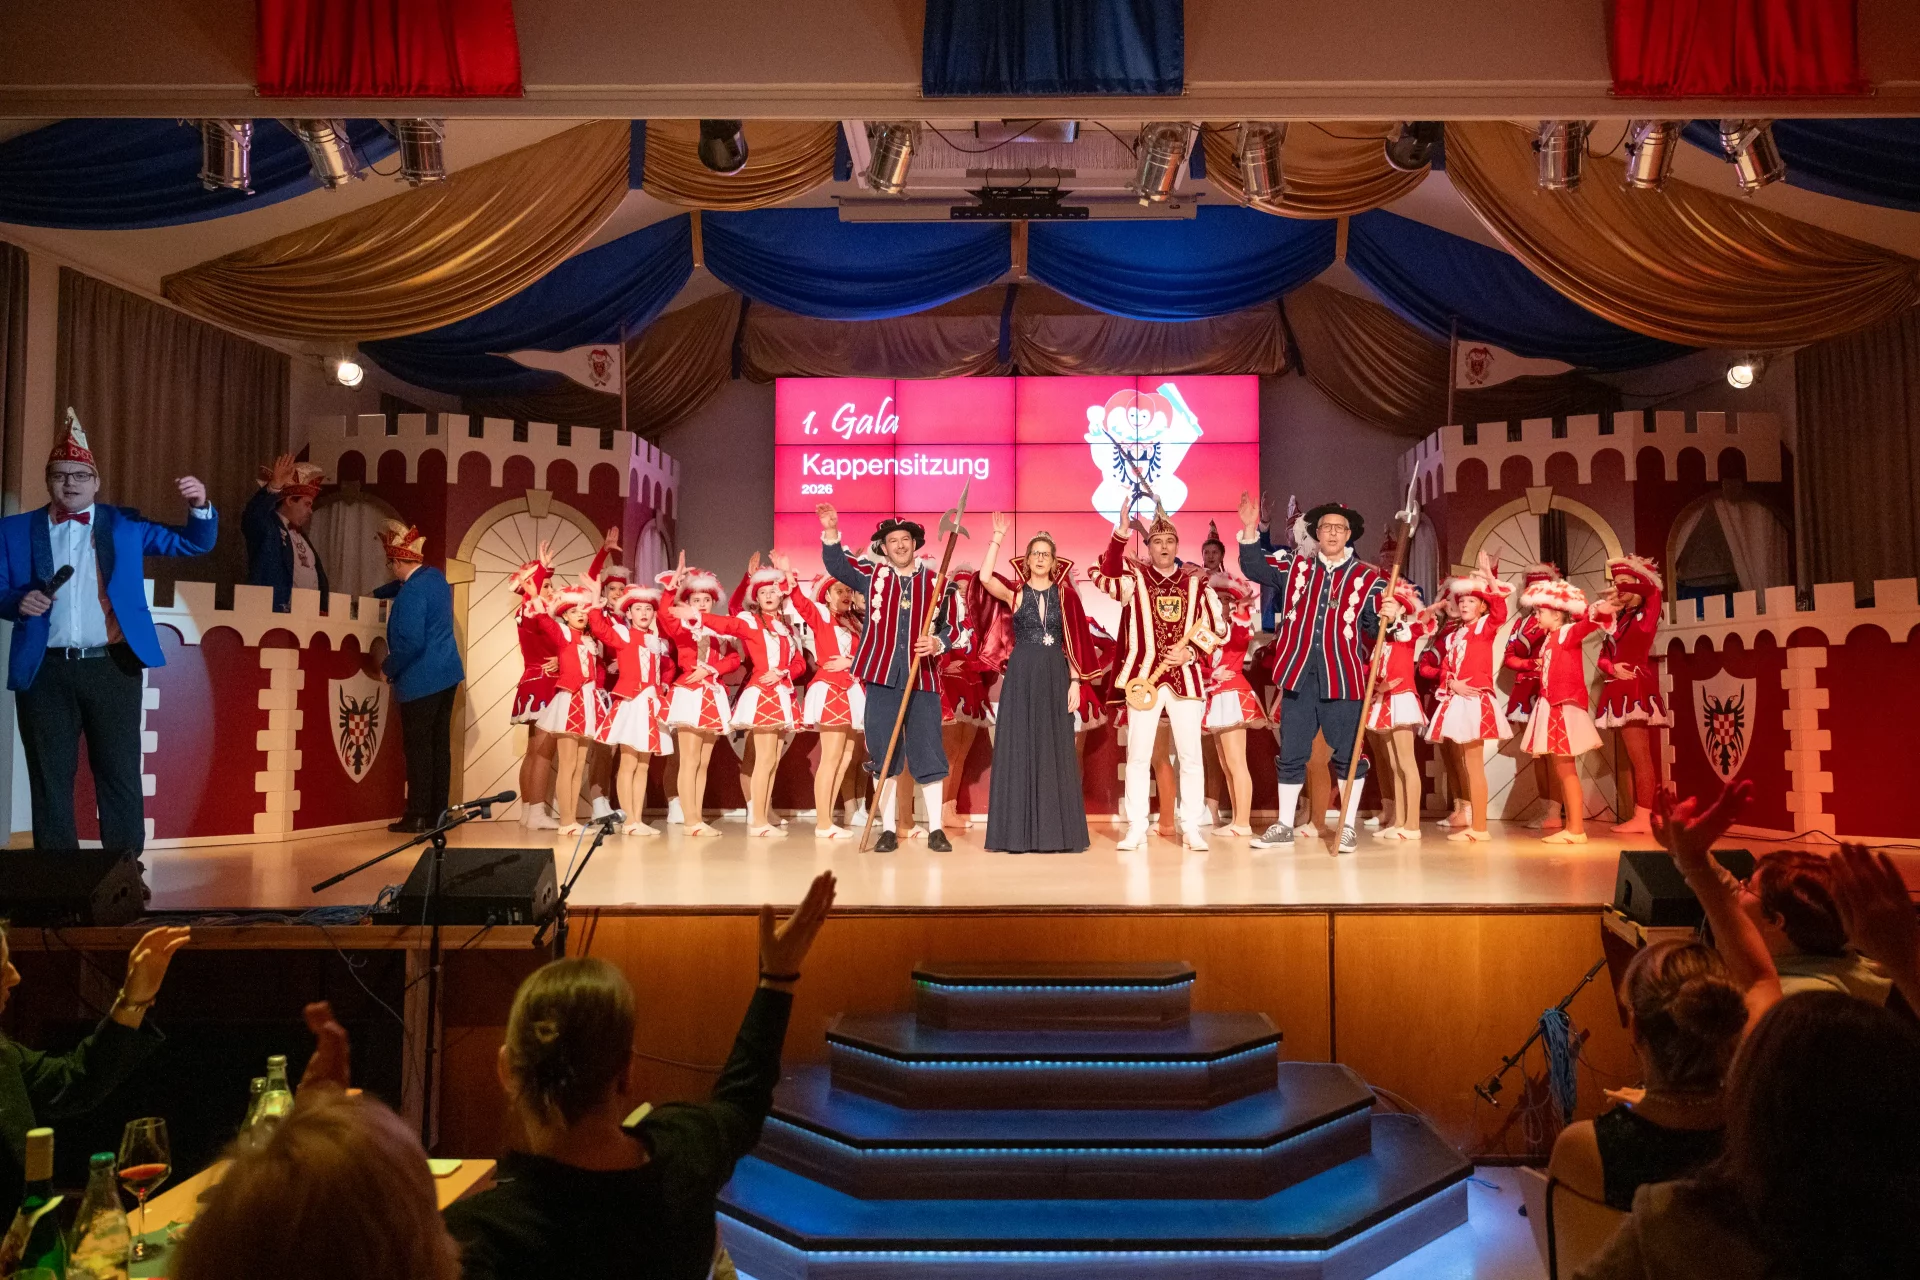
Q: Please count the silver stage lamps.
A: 9